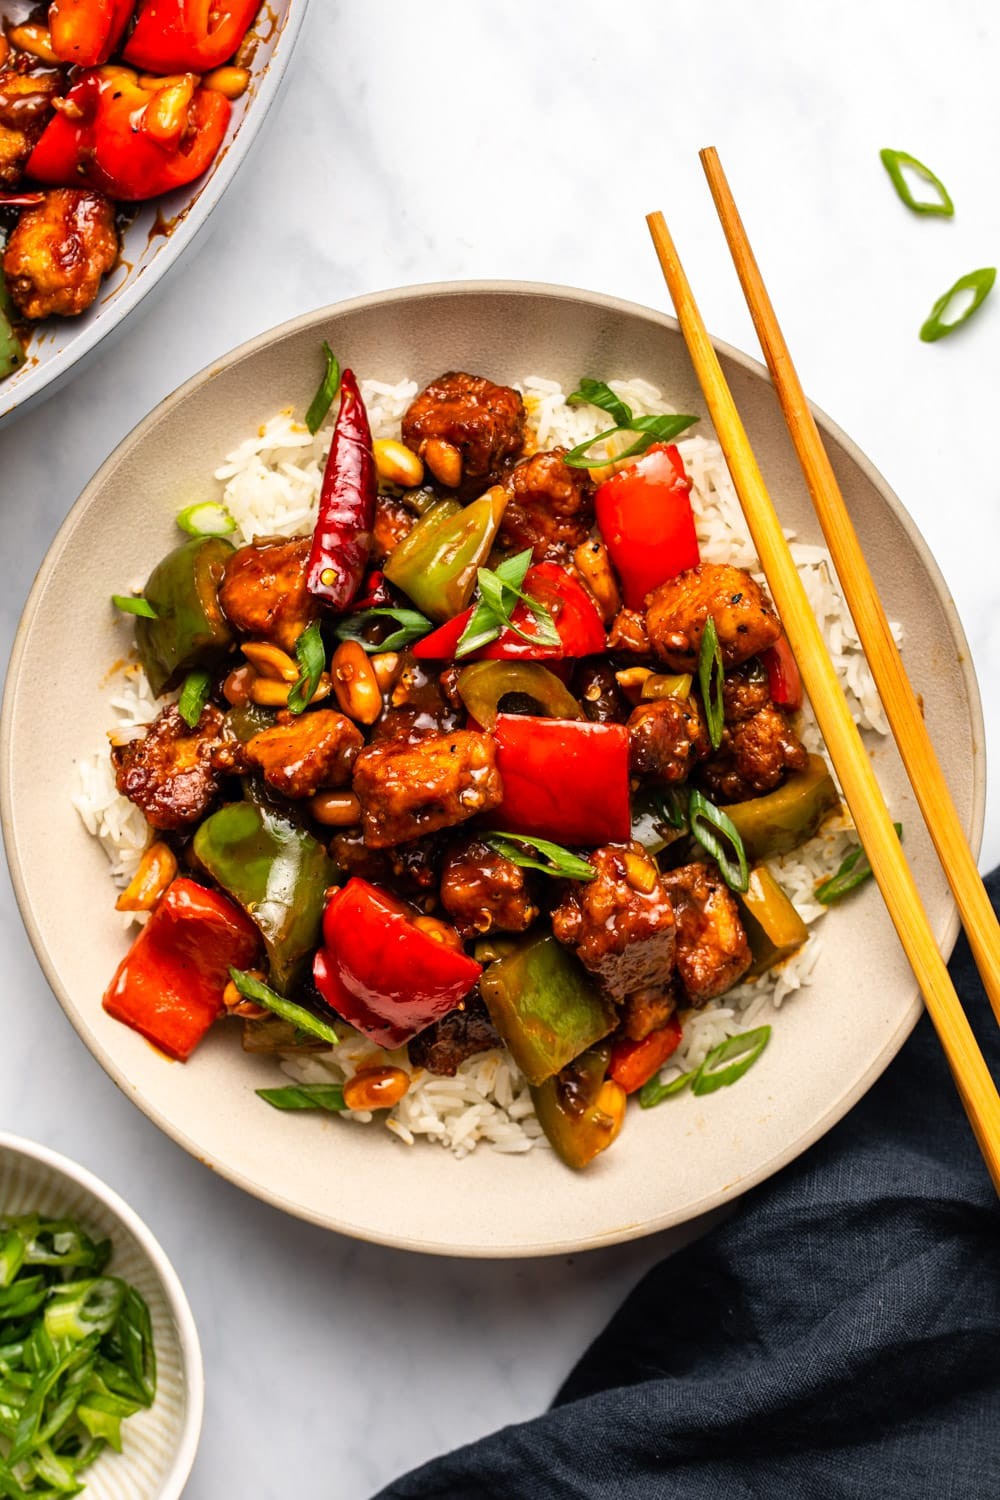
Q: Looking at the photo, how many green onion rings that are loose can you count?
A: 2